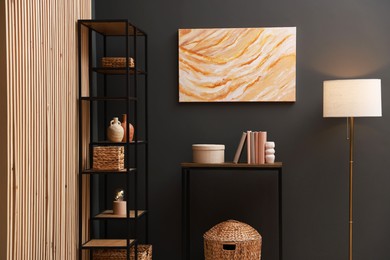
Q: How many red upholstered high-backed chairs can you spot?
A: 0